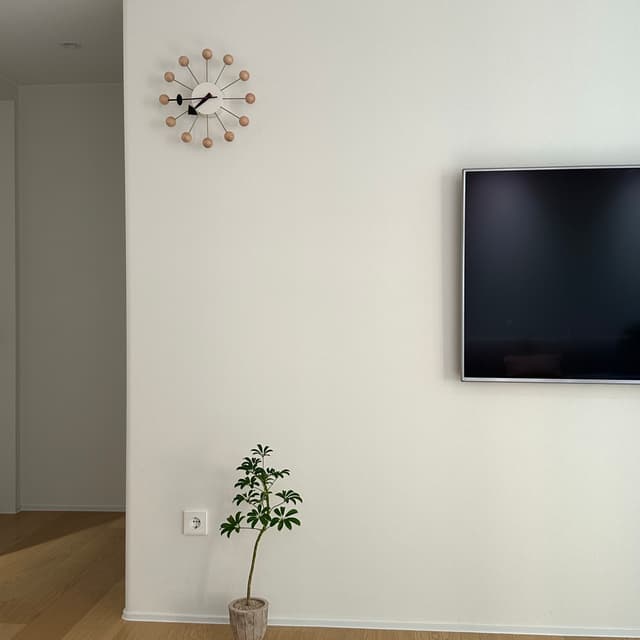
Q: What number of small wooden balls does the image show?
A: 12